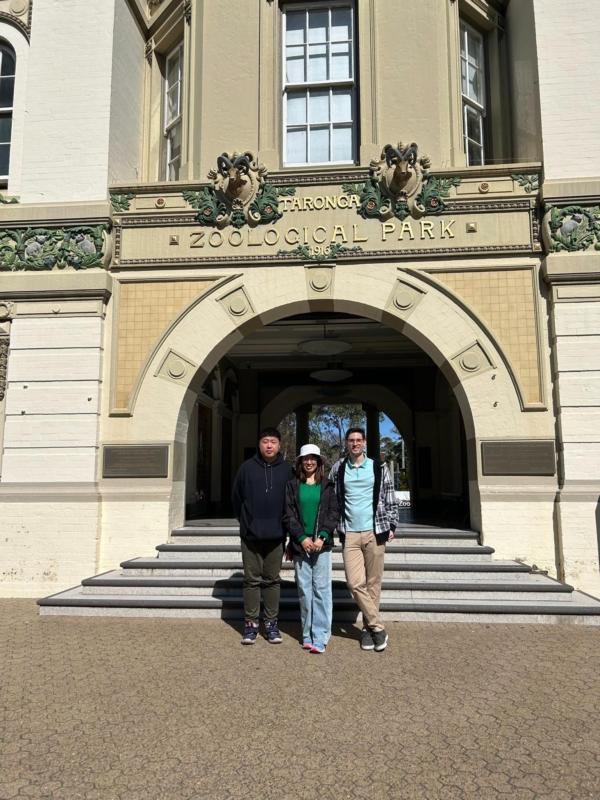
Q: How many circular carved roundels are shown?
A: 5